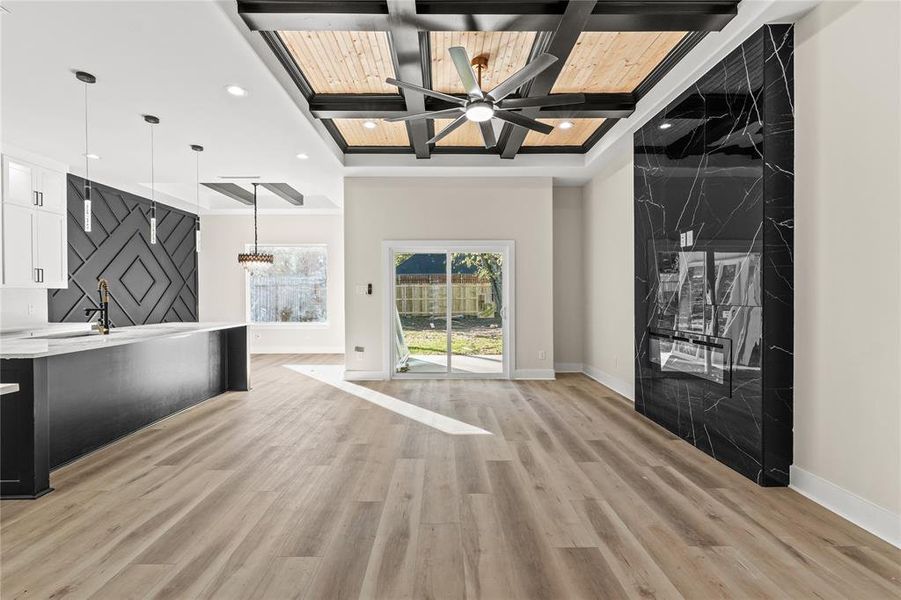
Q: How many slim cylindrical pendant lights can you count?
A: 3